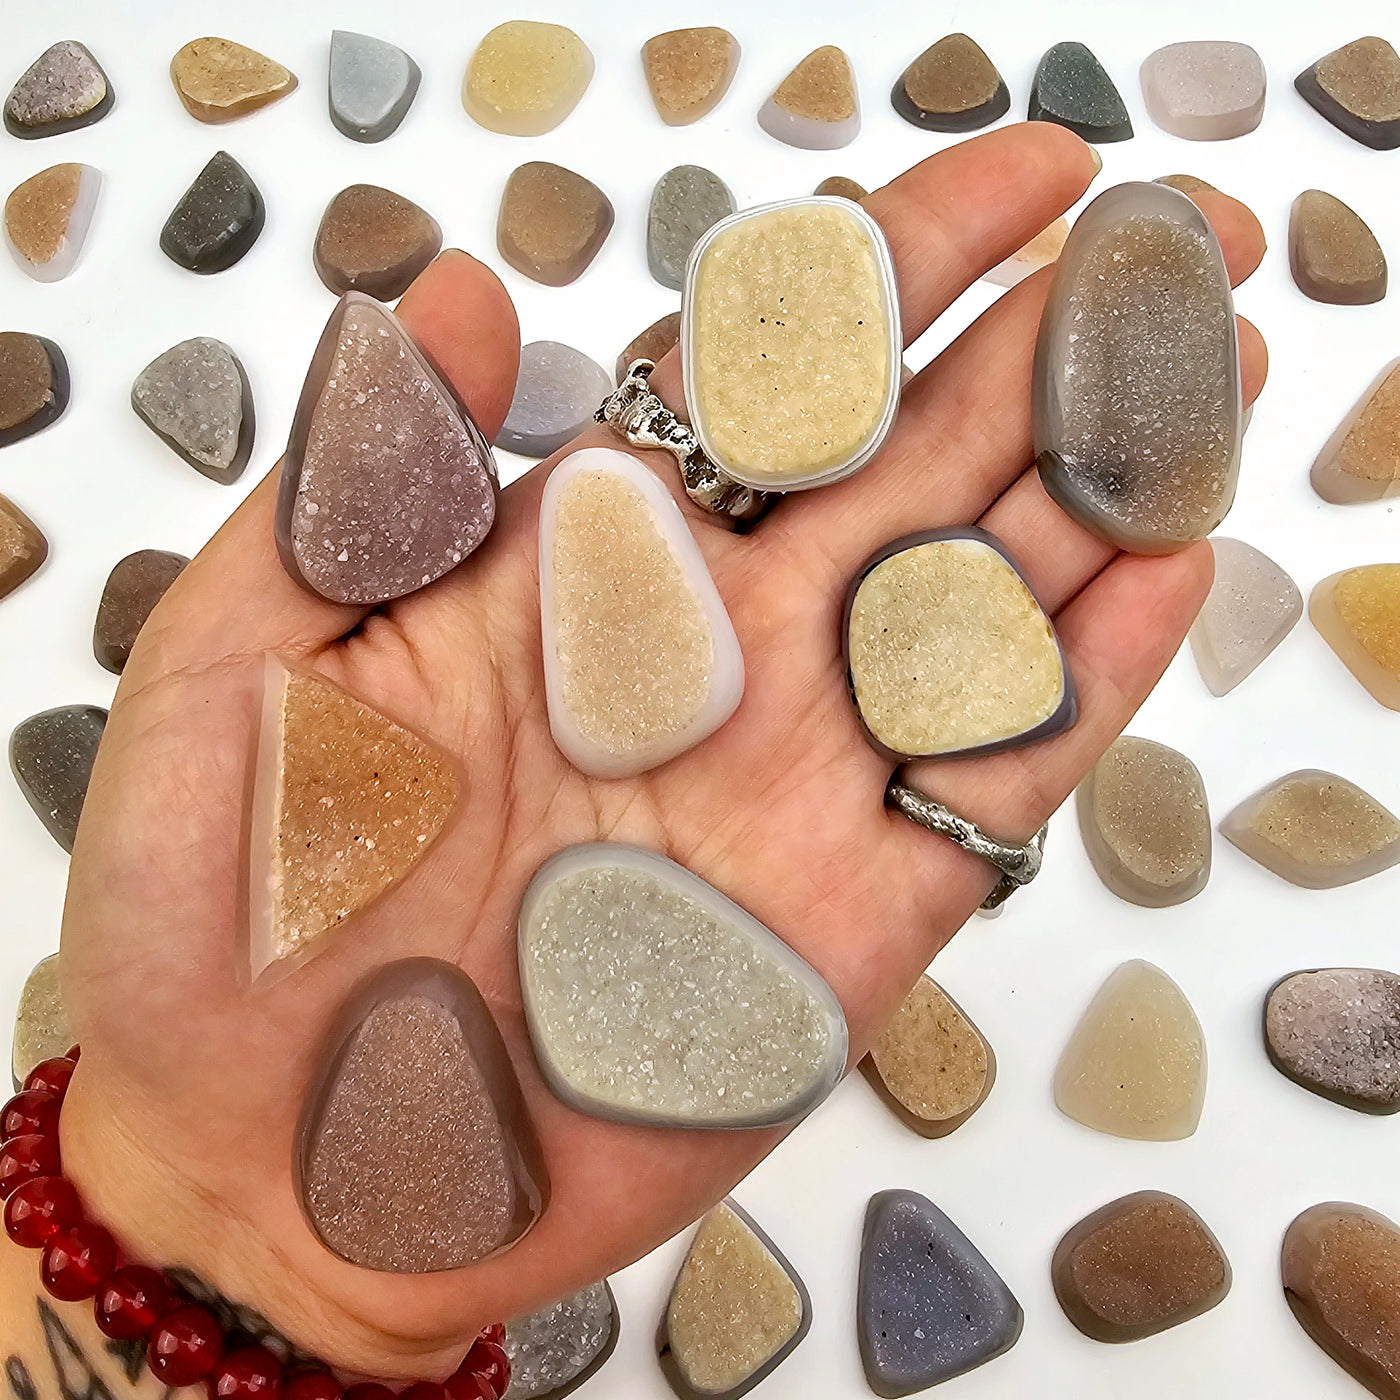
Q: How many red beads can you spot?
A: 15